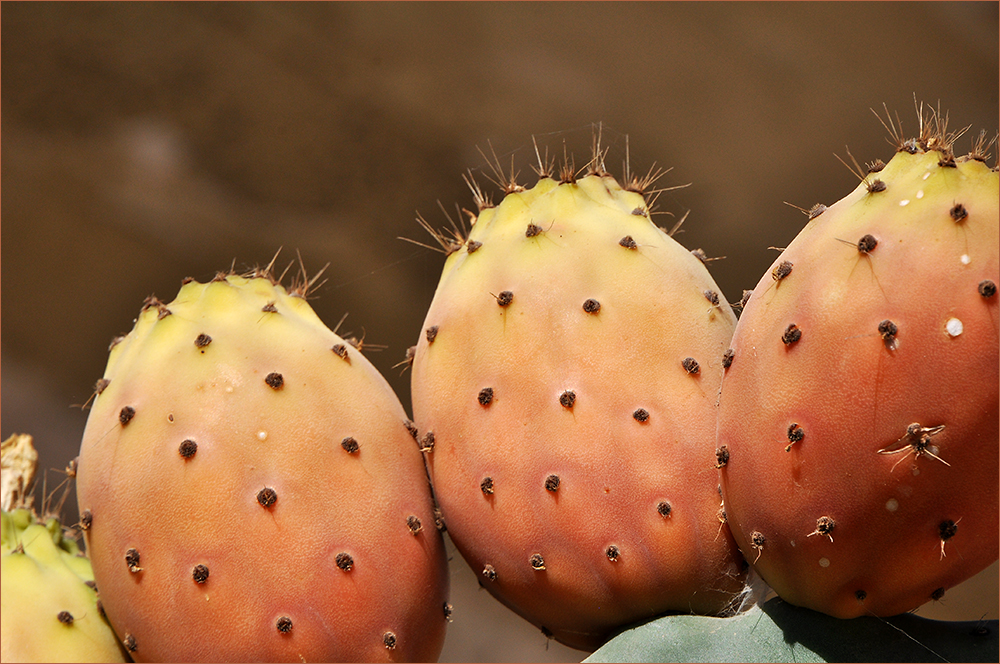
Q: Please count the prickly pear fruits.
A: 4